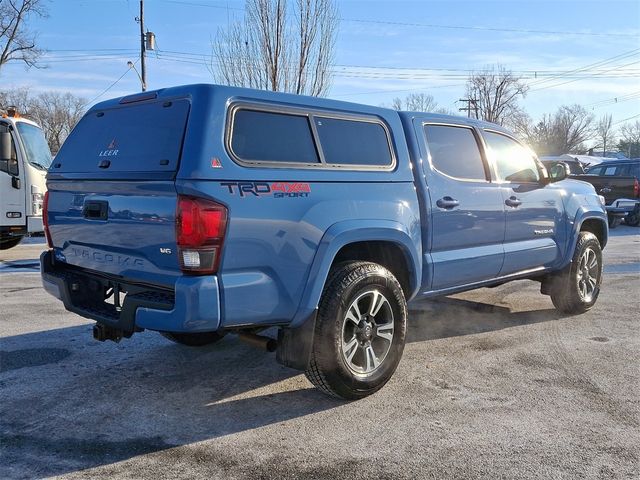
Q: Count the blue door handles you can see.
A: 2